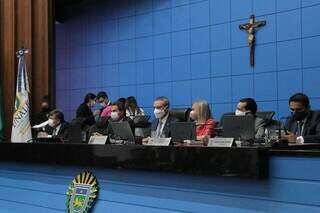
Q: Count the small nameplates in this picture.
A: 3